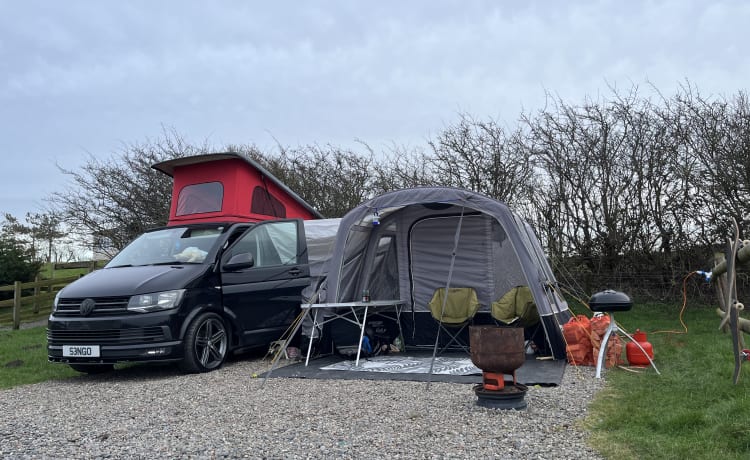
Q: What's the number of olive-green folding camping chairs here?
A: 2